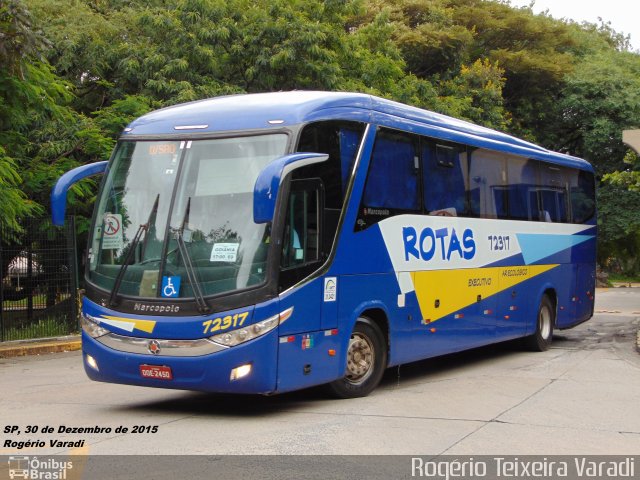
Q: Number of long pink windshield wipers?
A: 0